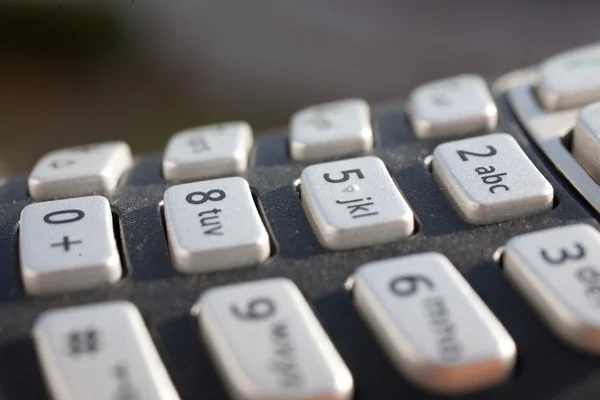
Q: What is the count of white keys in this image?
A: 14